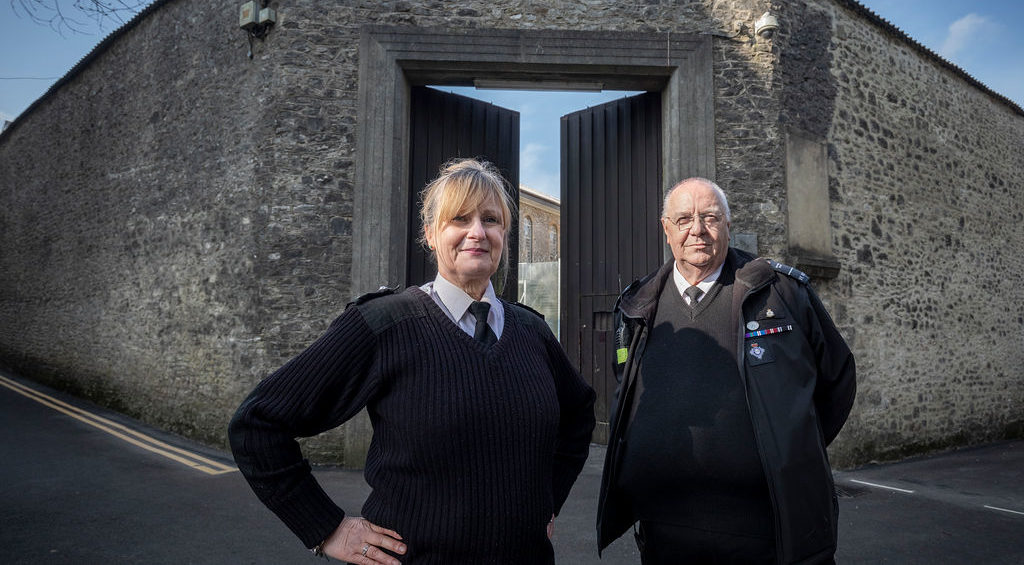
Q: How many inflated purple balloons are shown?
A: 0